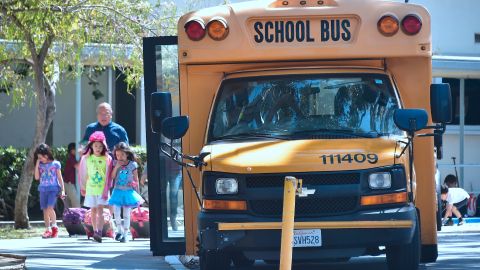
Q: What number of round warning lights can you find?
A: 4